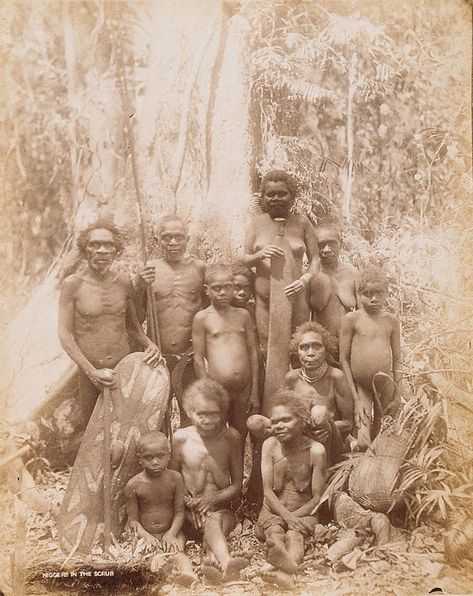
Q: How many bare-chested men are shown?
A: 2